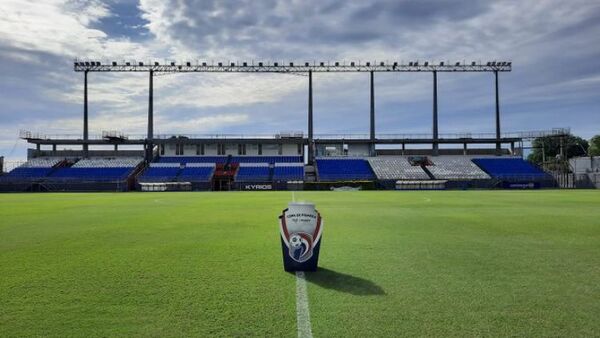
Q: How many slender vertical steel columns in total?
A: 6